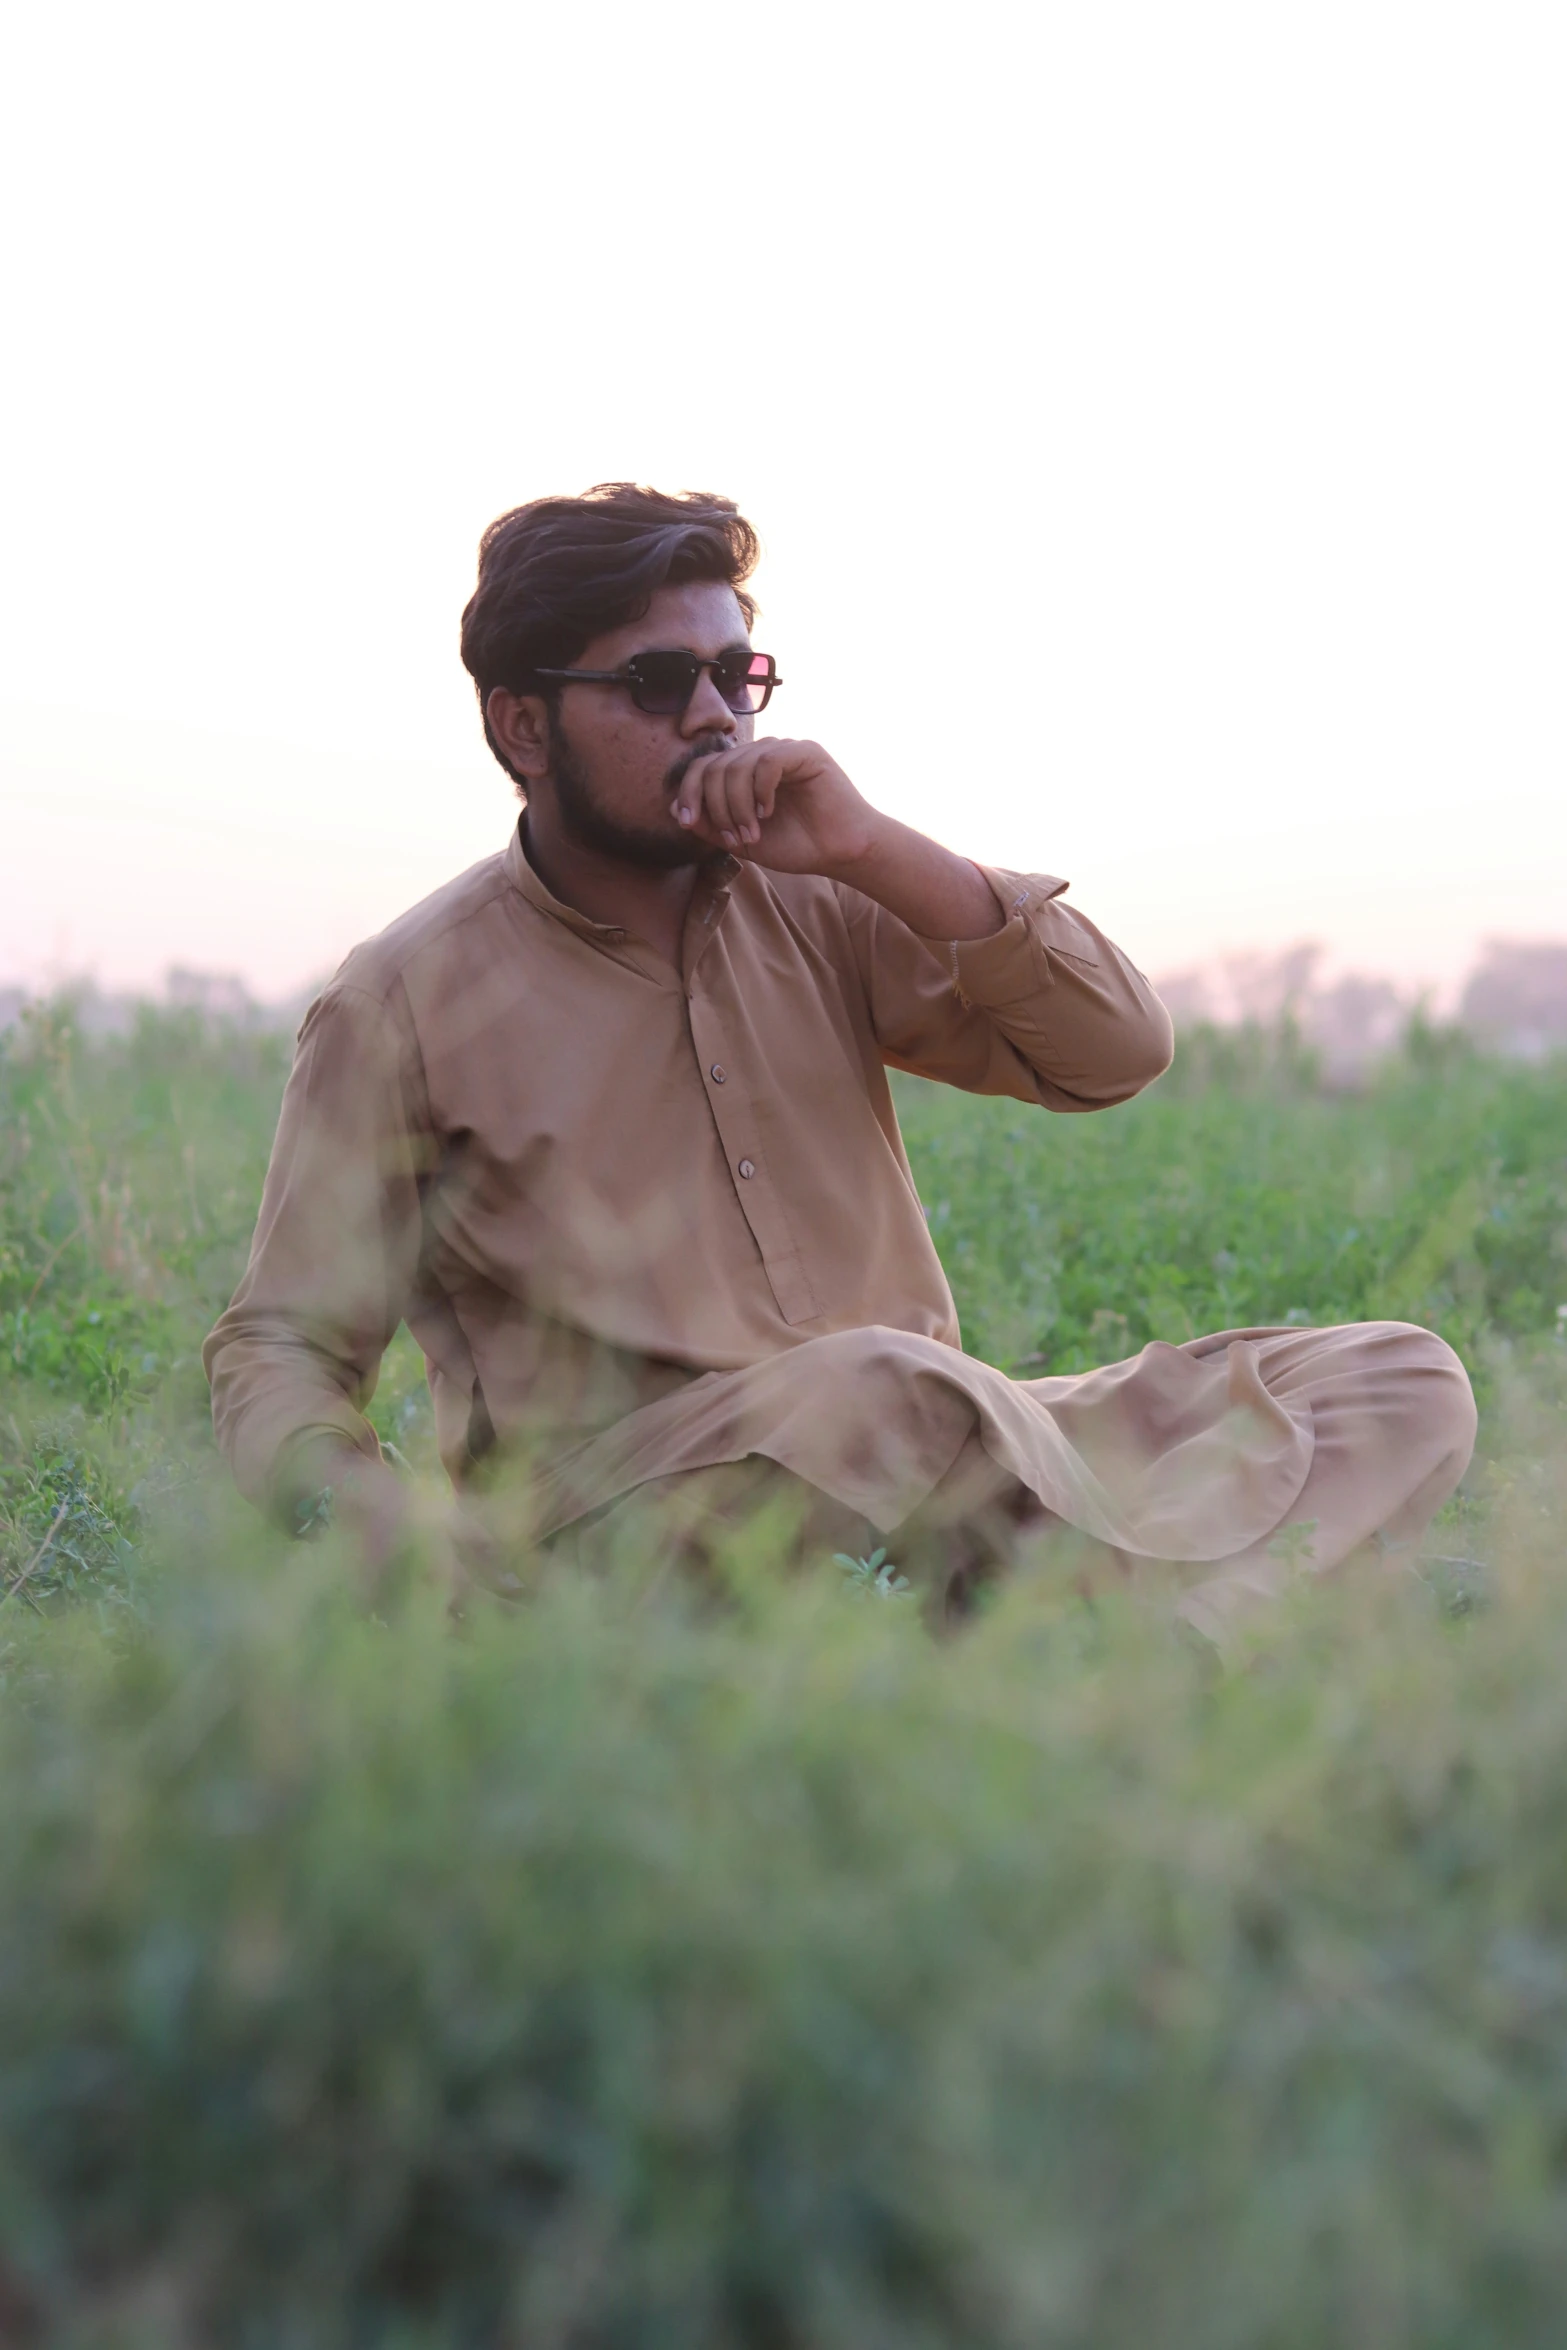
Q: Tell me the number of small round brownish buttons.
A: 2